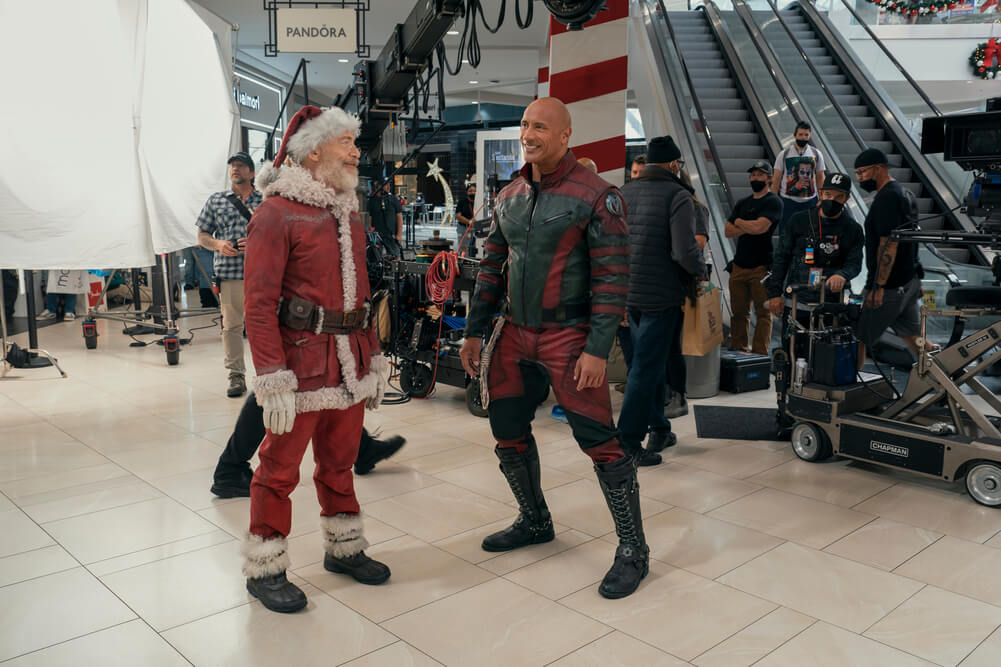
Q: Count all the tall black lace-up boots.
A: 2